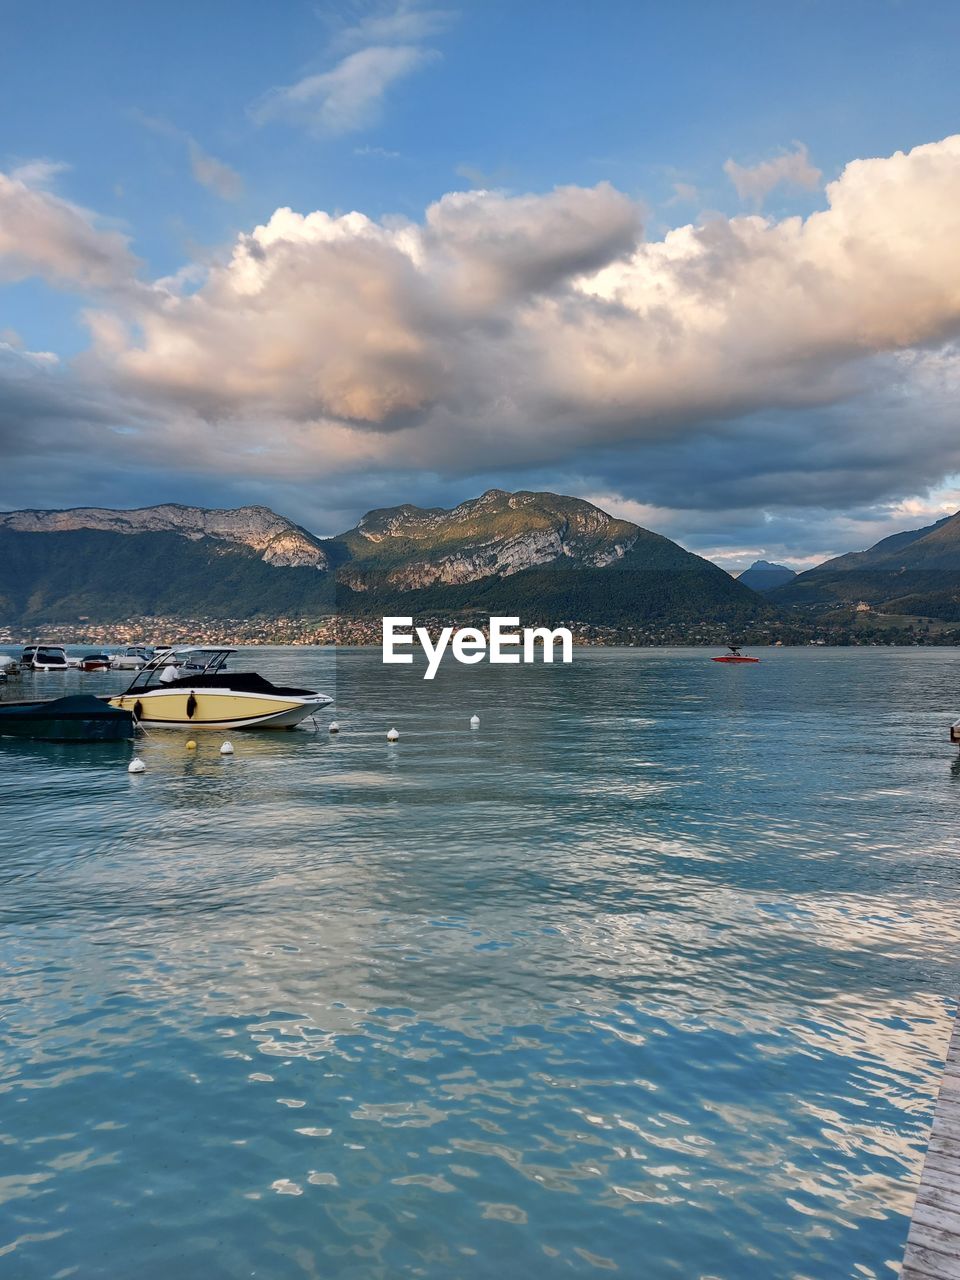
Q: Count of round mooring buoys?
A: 6